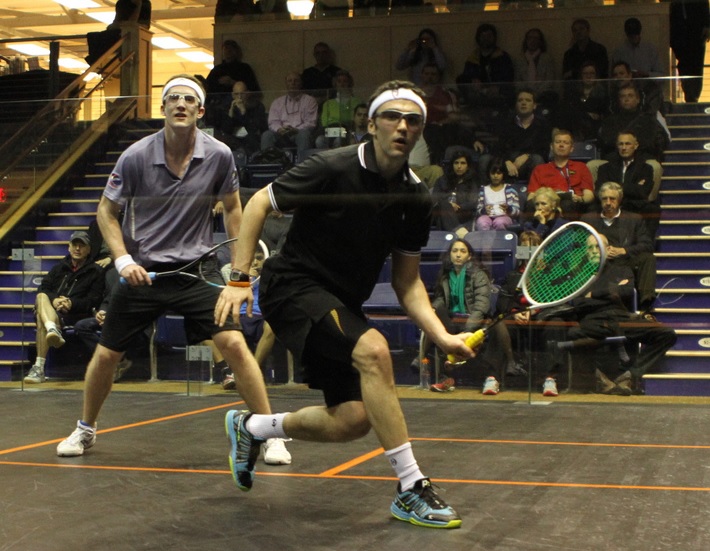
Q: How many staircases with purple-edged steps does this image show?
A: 2